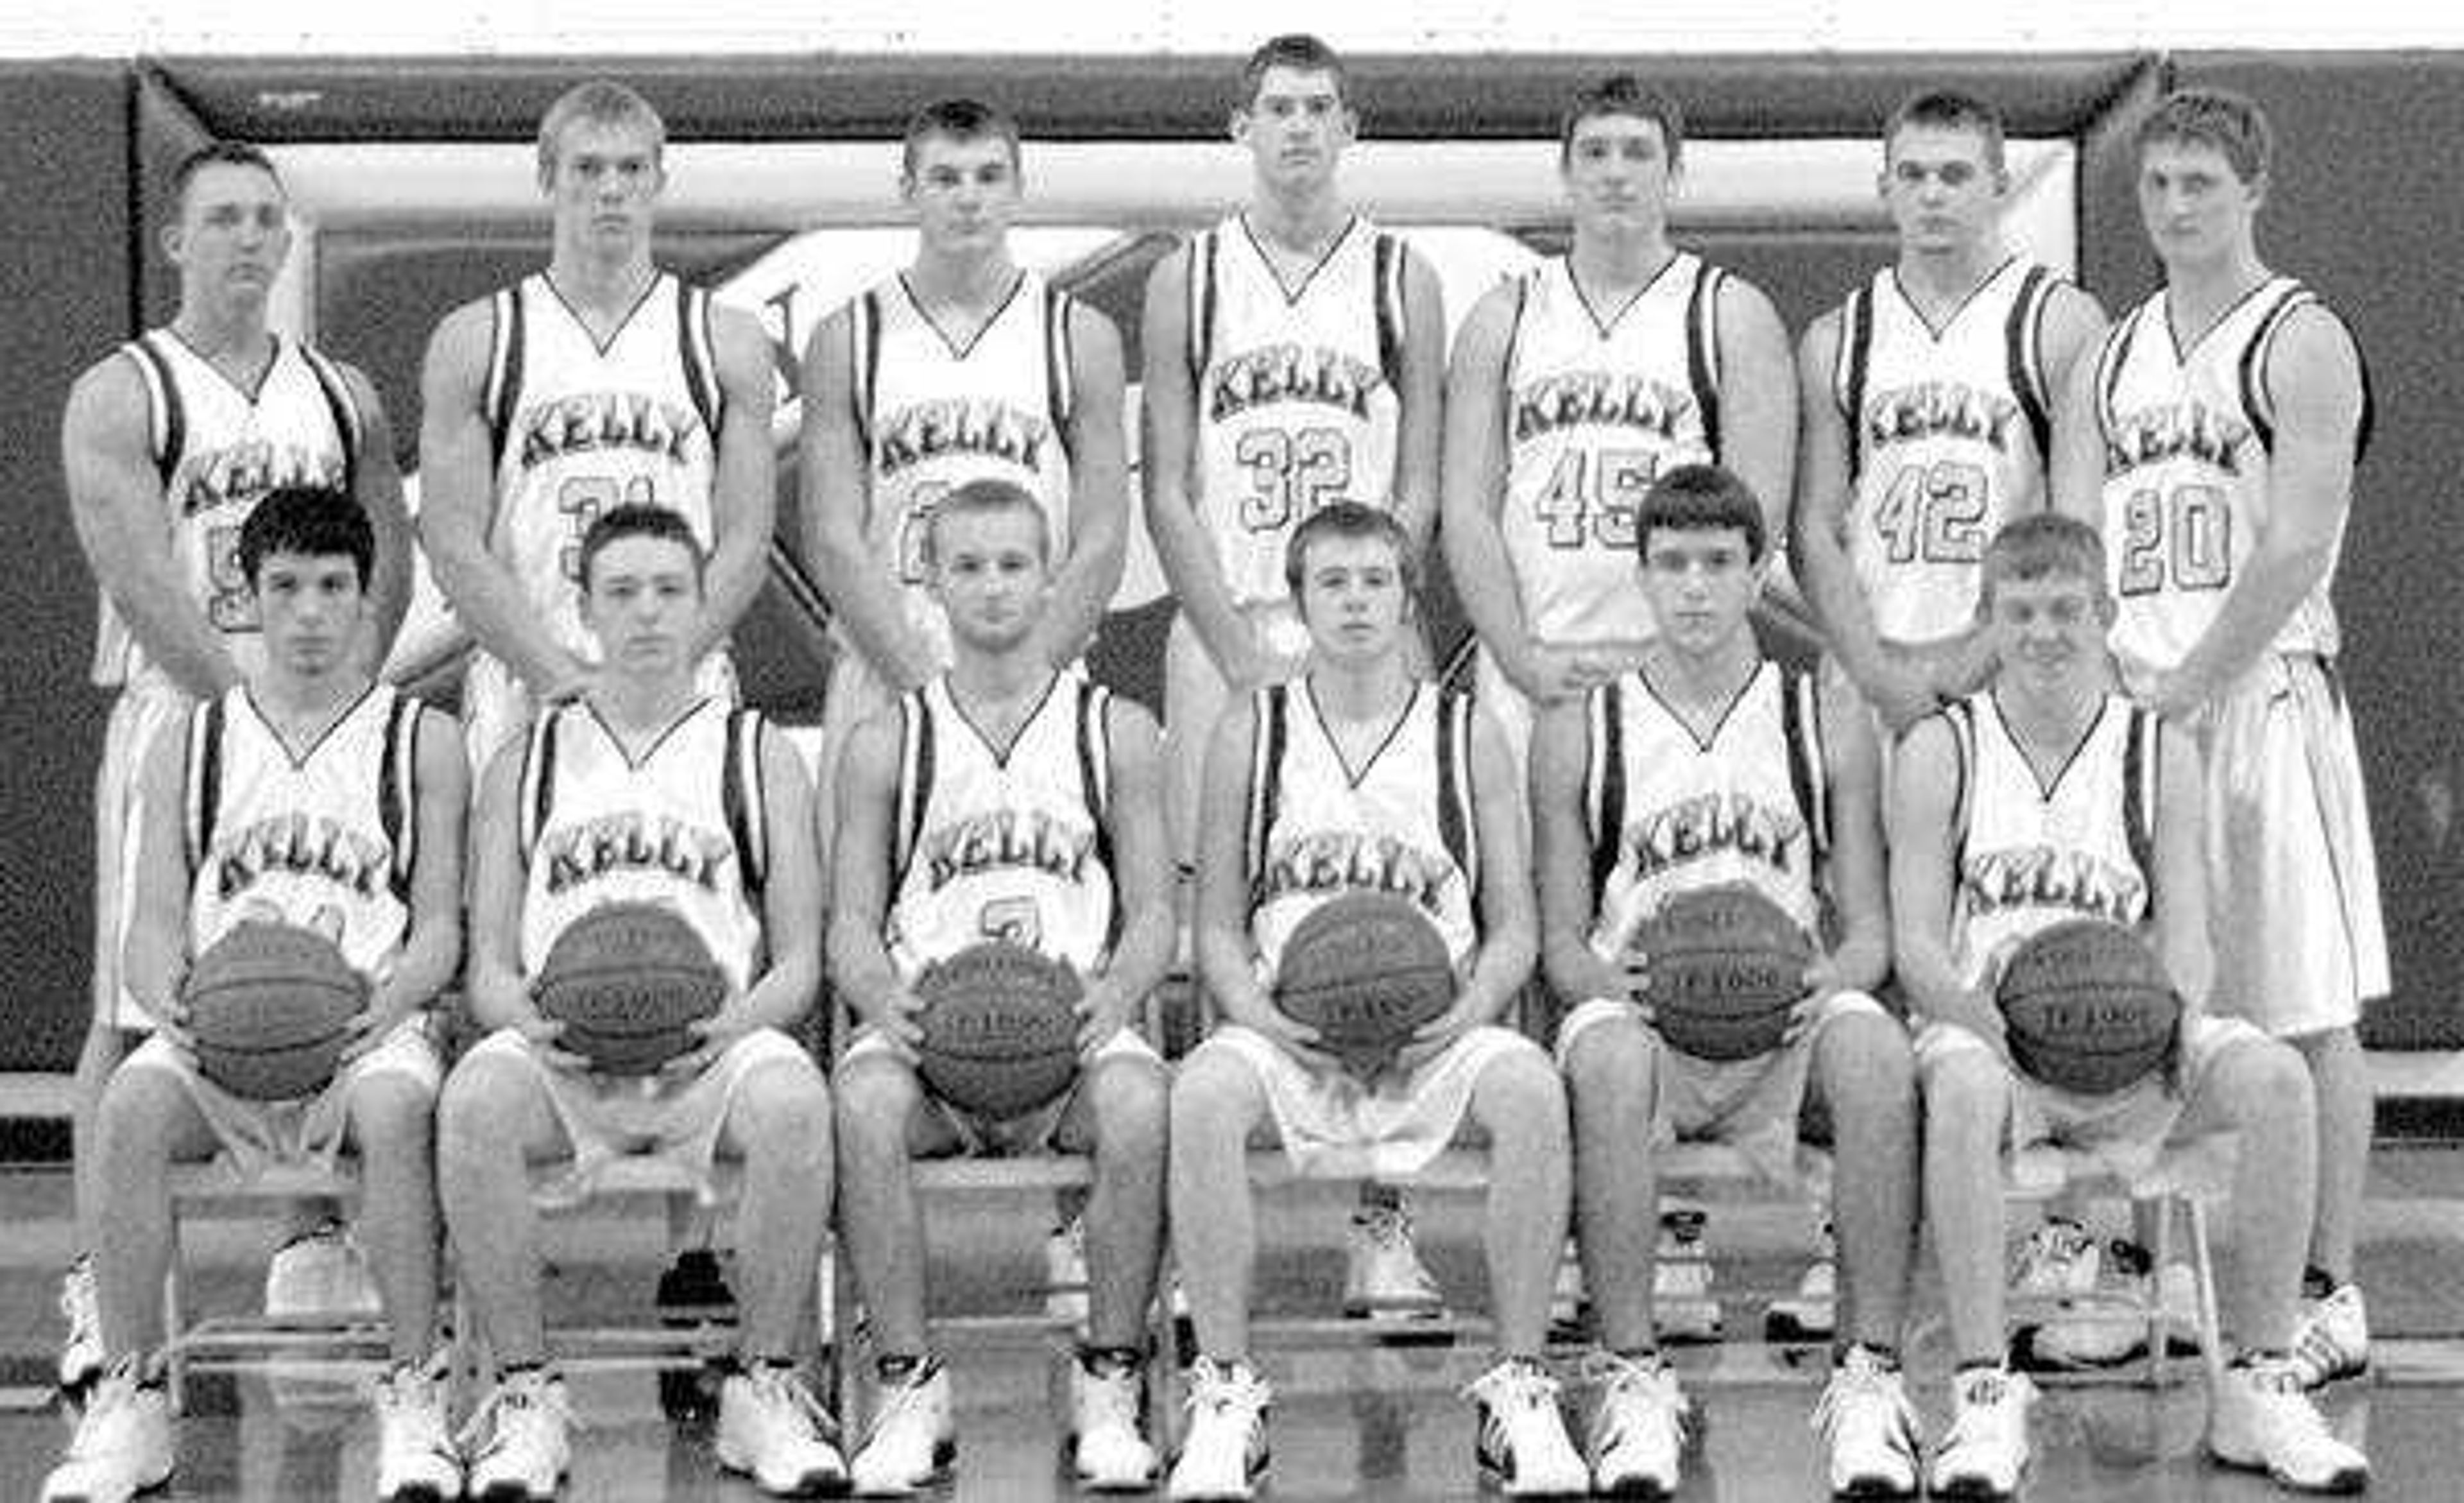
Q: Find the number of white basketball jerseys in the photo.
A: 13